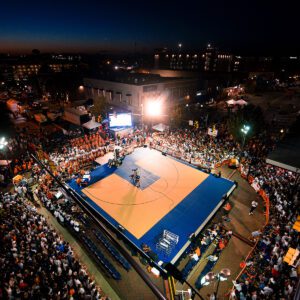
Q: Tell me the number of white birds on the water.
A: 0